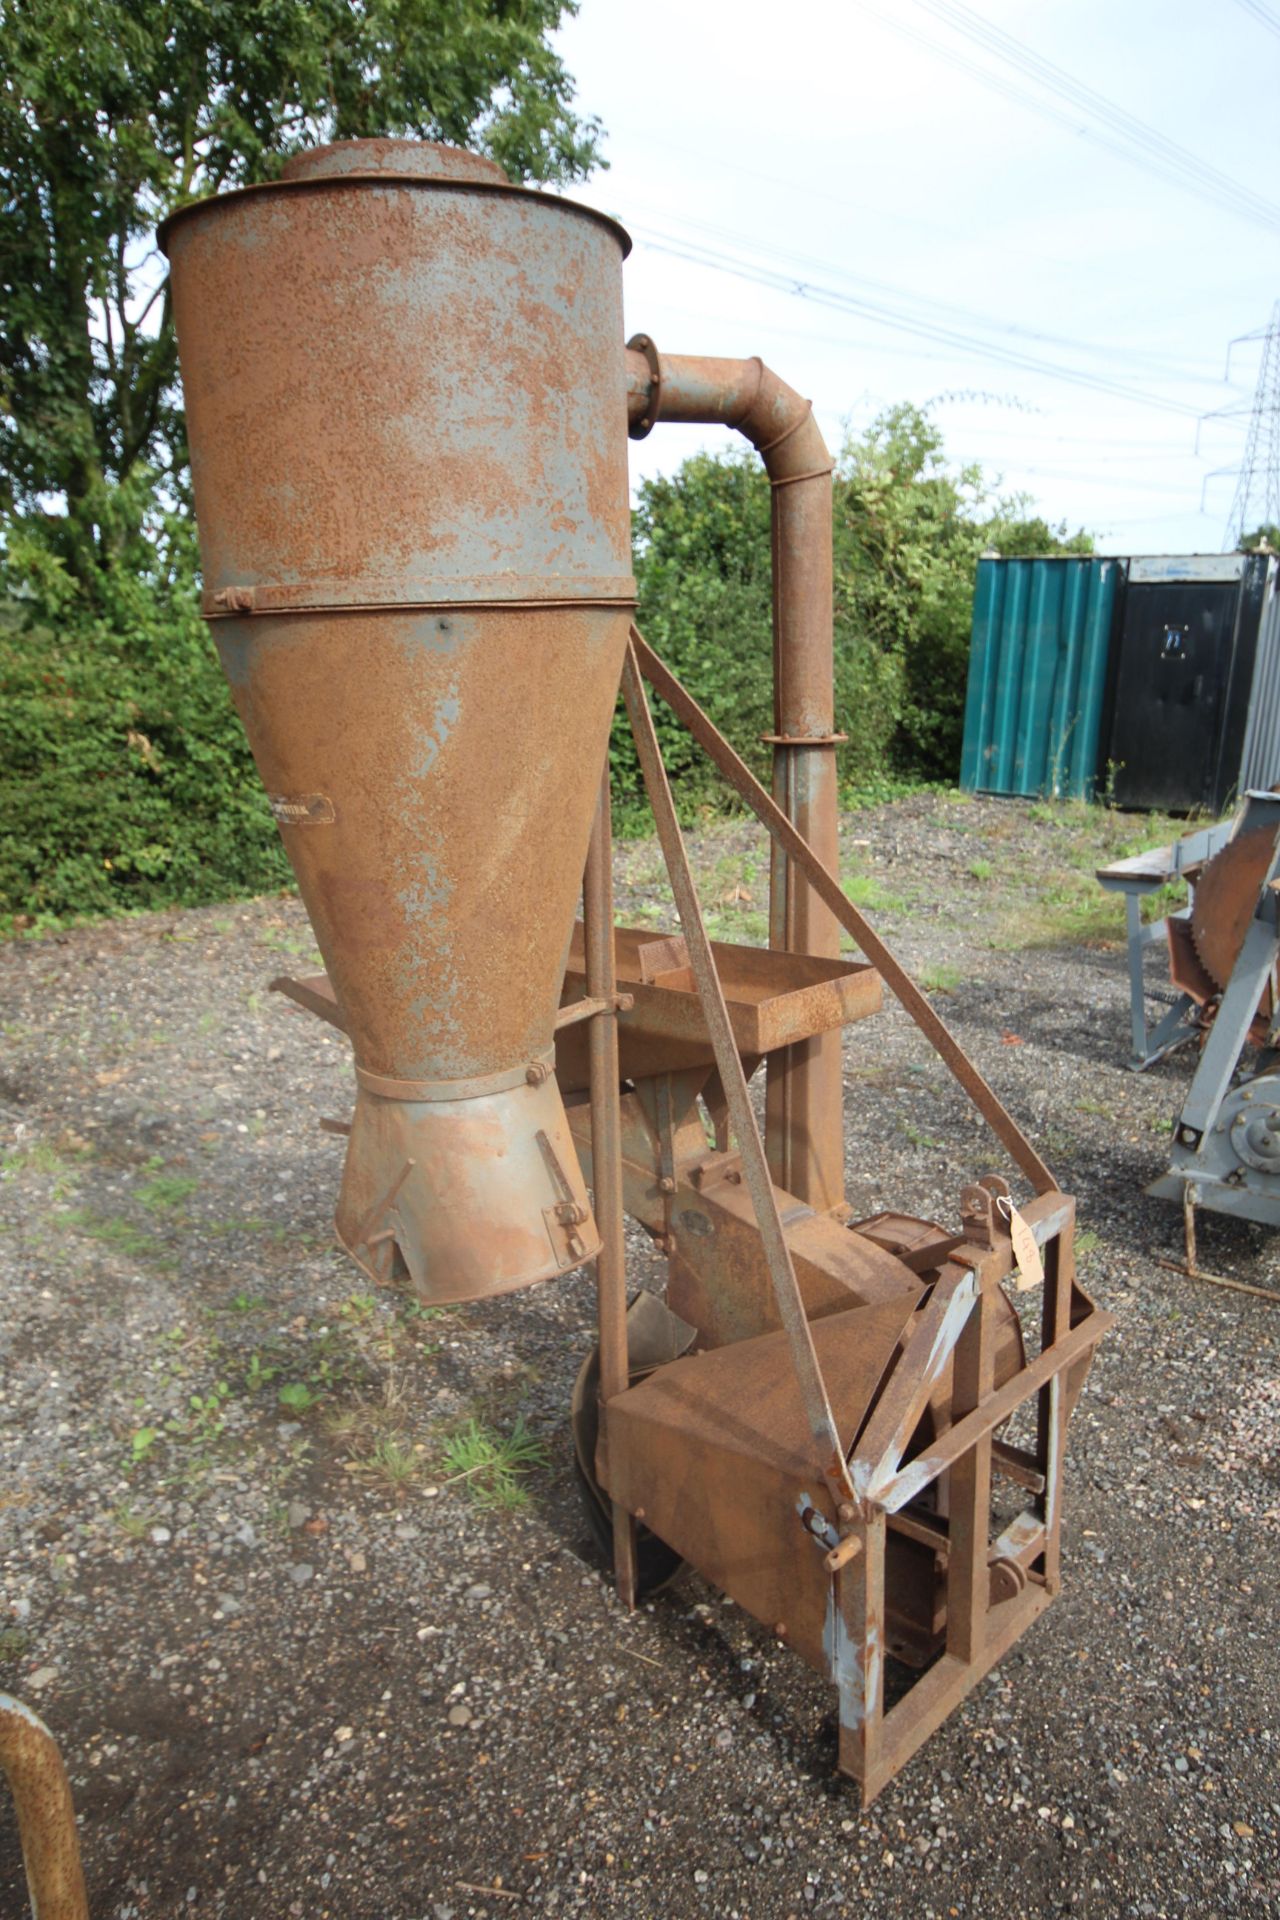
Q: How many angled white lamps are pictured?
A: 0